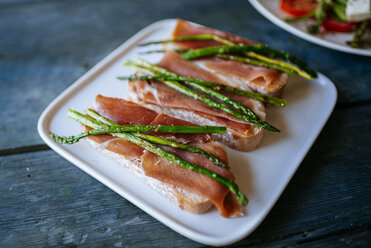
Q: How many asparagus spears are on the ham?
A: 9